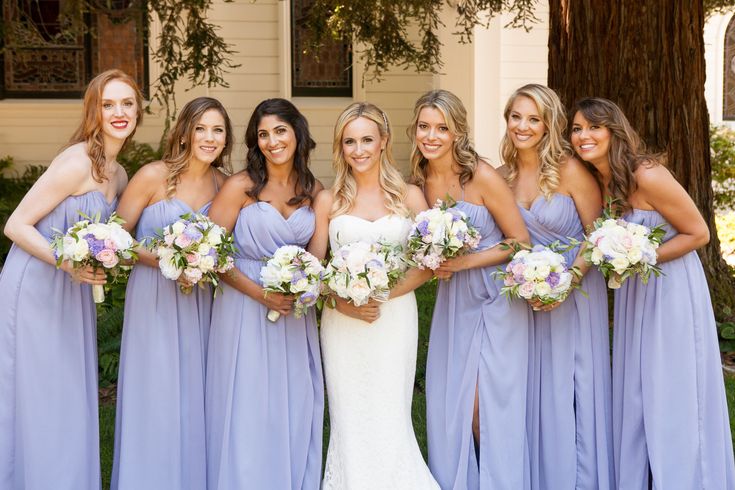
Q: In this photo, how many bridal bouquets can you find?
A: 7